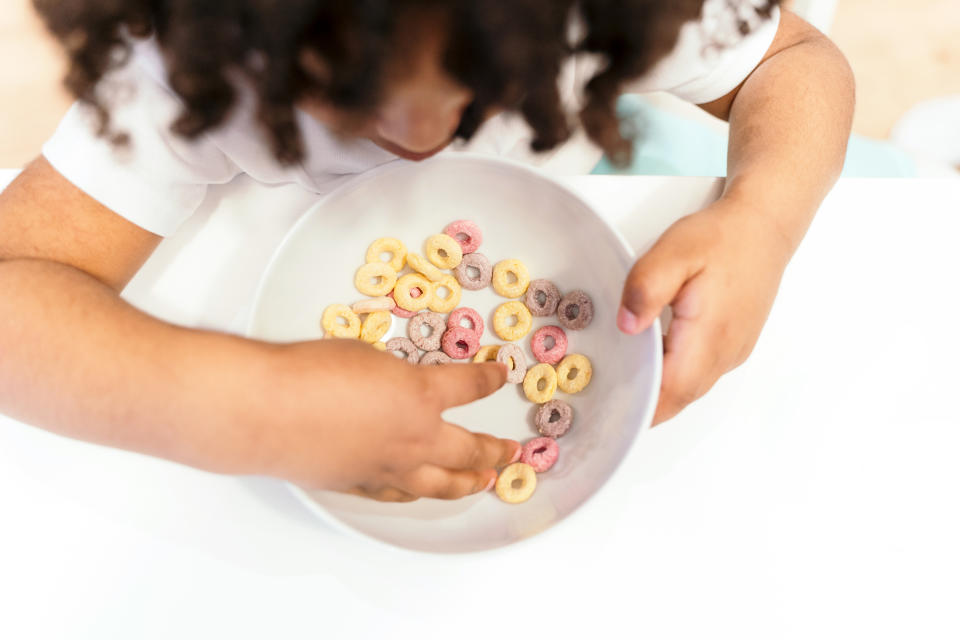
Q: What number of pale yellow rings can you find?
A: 15